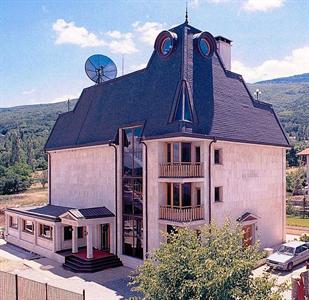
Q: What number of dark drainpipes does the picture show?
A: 4